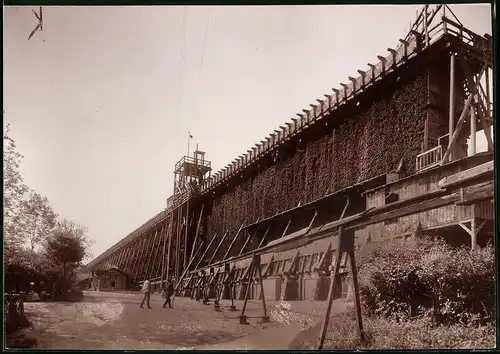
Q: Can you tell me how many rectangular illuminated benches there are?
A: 0